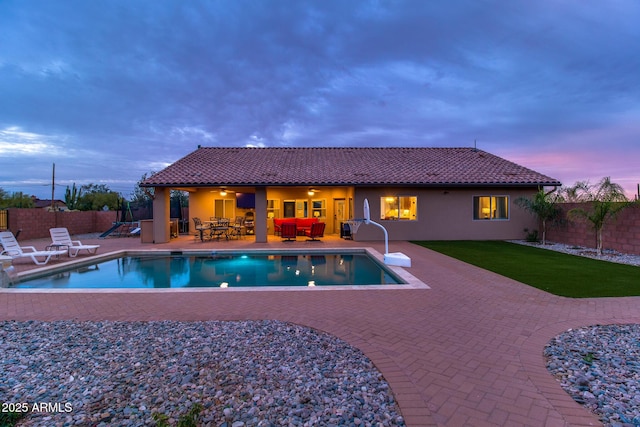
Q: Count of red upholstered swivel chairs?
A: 2